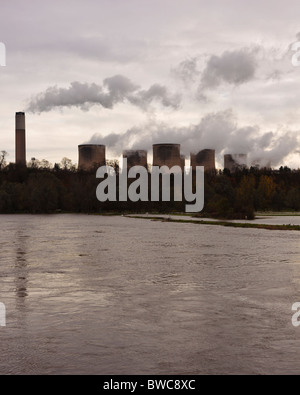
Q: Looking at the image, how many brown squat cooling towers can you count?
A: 5